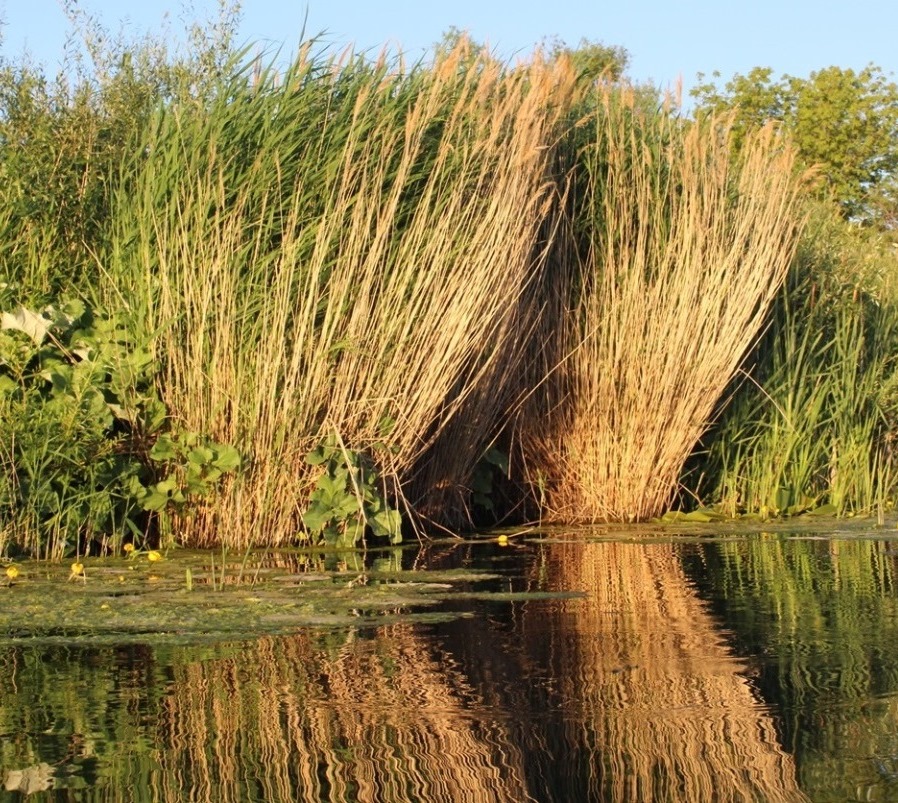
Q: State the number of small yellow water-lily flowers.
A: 5